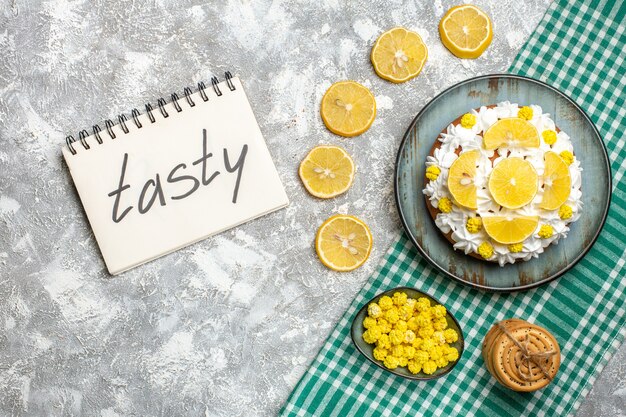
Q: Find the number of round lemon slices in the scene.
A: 6